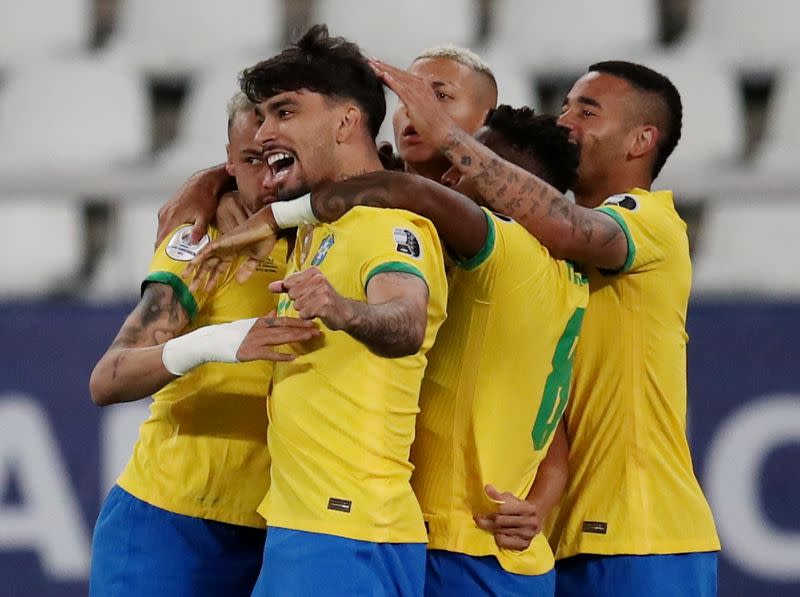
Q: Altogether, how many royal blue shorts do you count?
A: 4